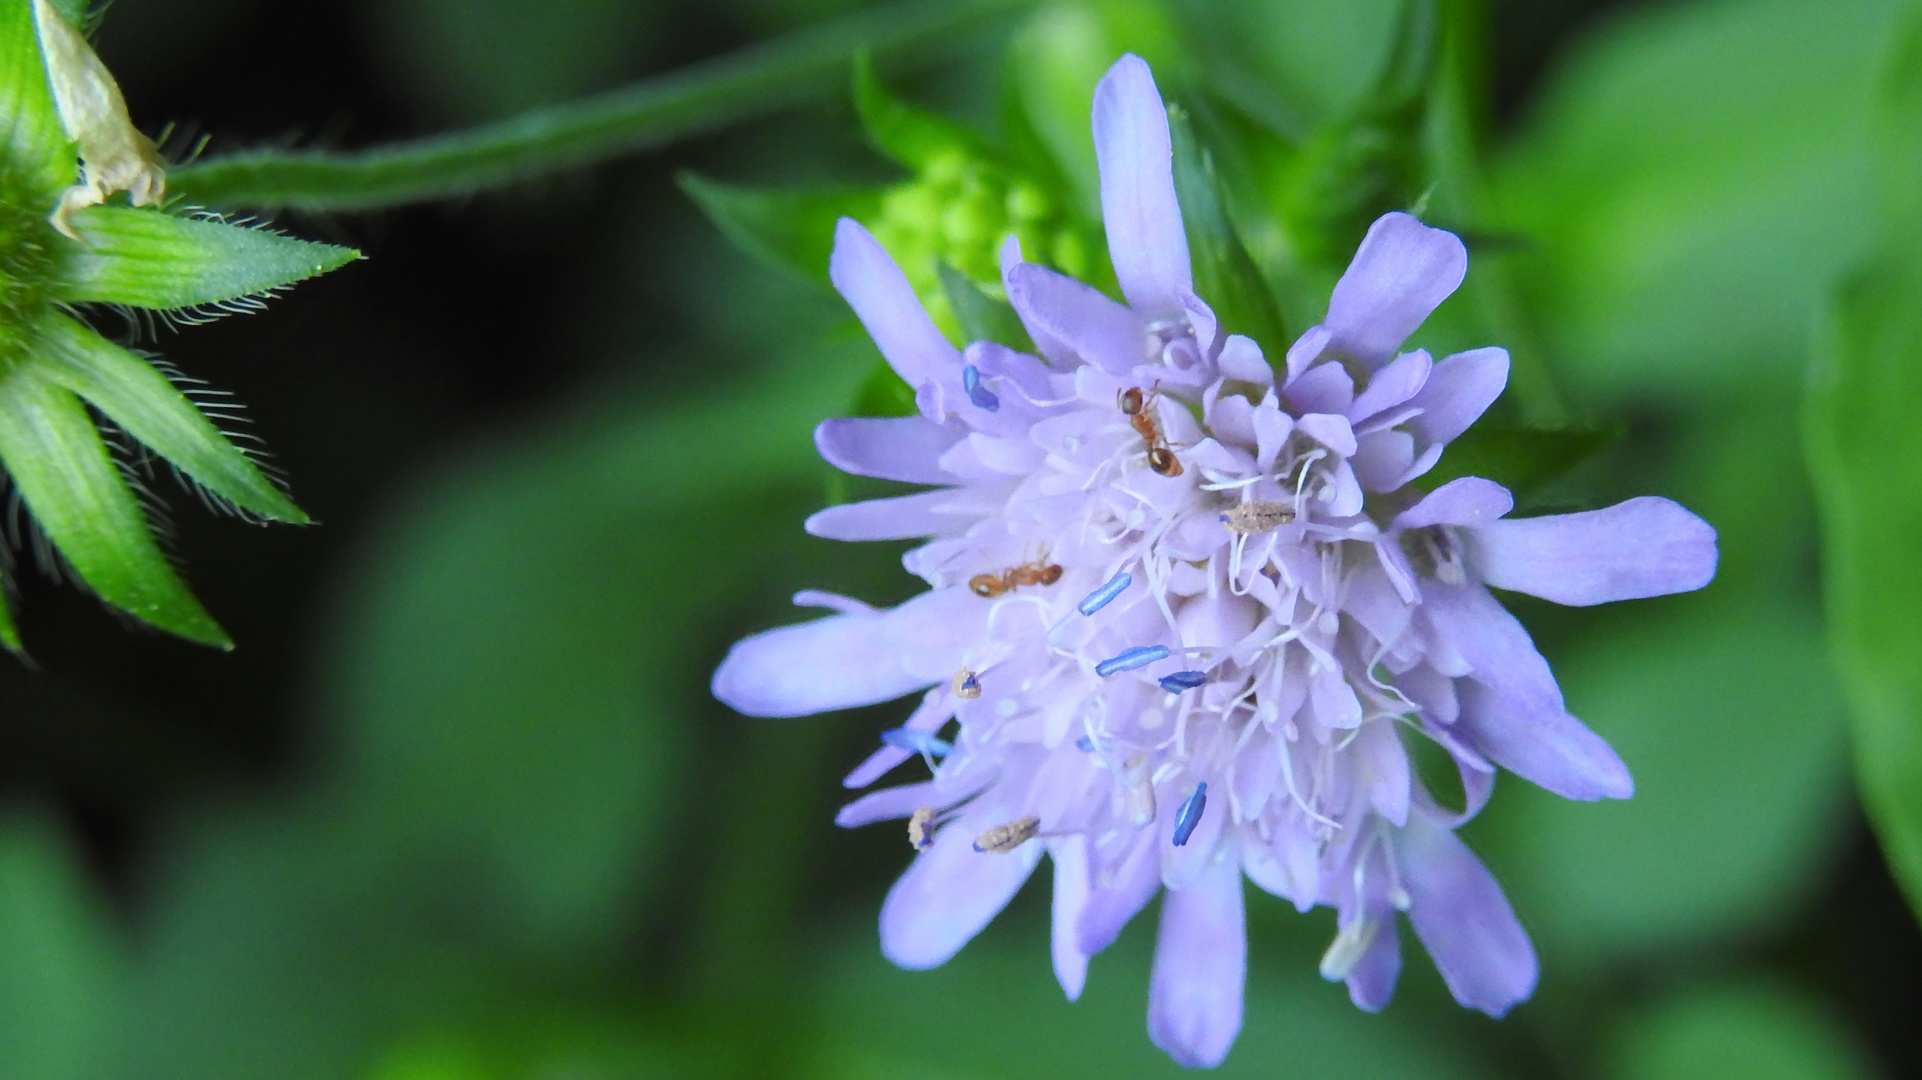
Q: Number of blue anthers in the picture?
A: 7